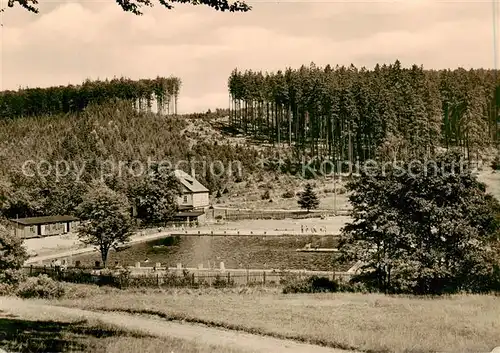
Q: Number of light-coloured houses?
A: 1